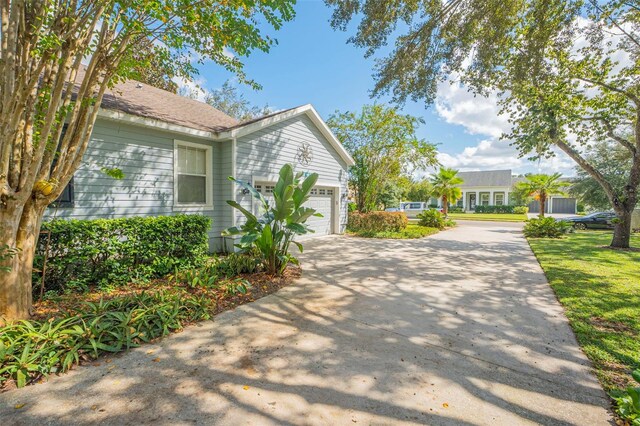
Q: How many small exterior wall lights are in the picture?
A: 2